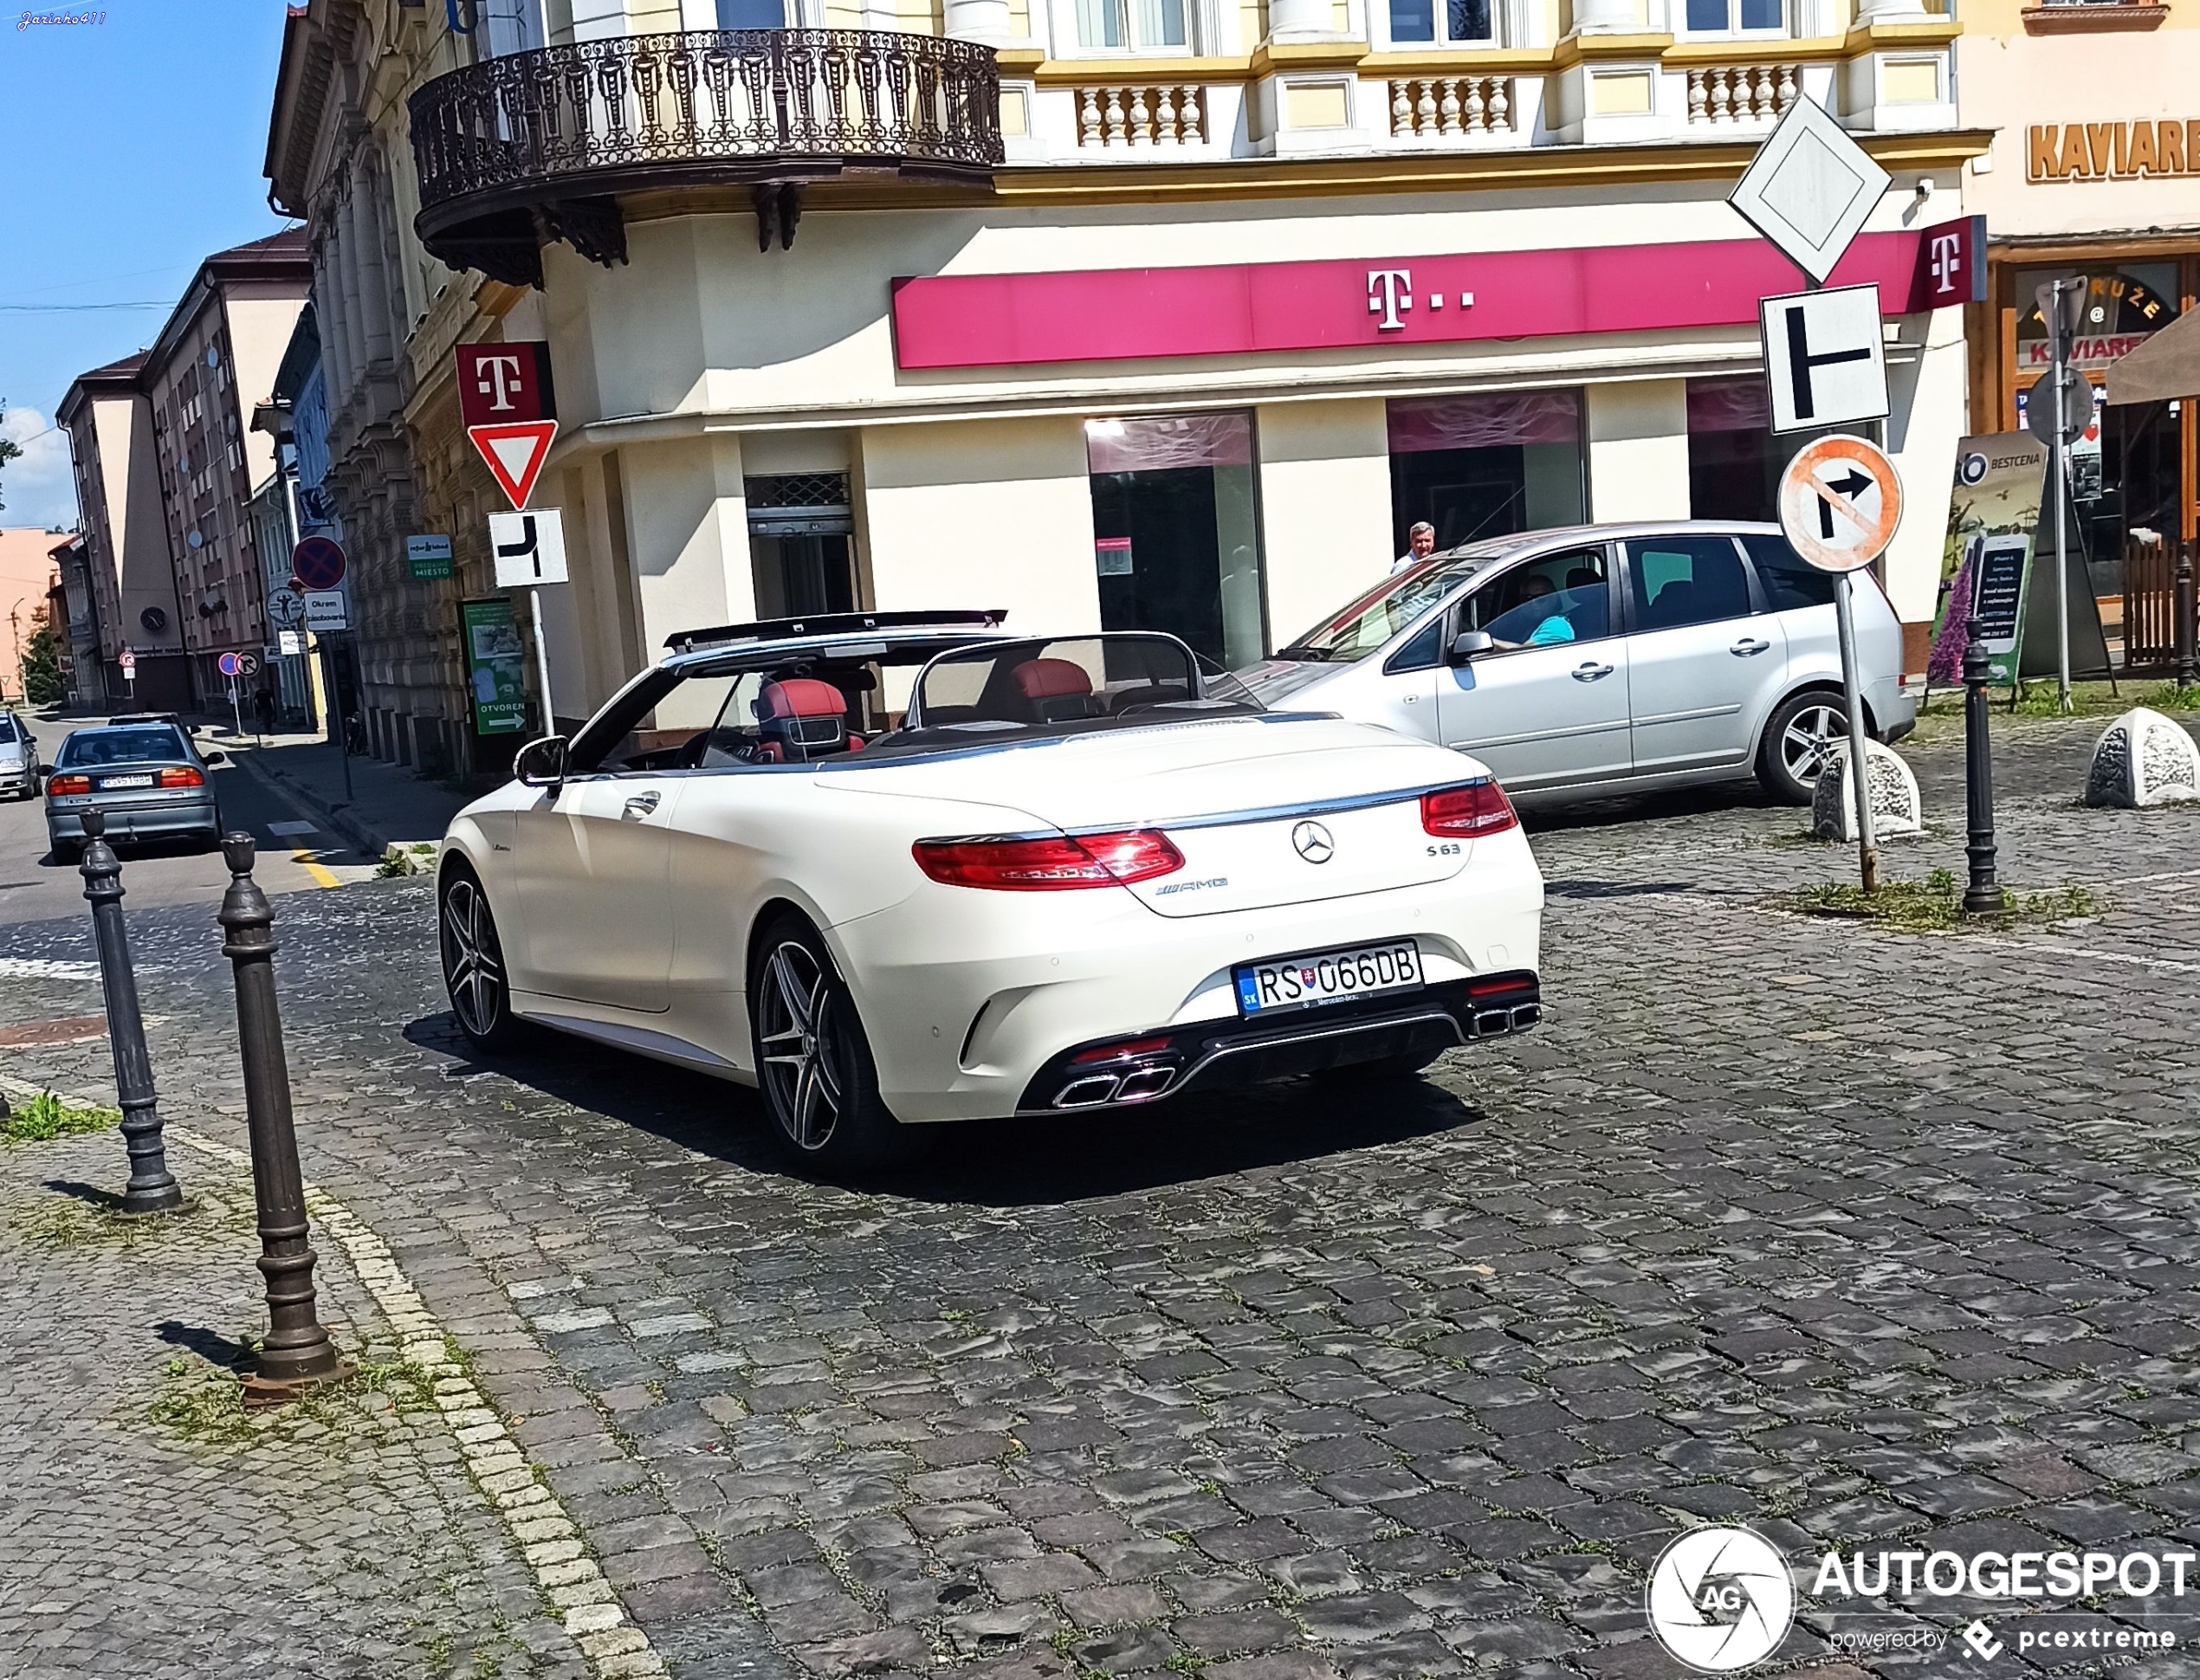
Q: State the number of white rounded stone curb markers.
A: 2